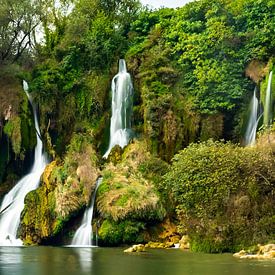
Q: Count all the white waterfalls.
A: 5